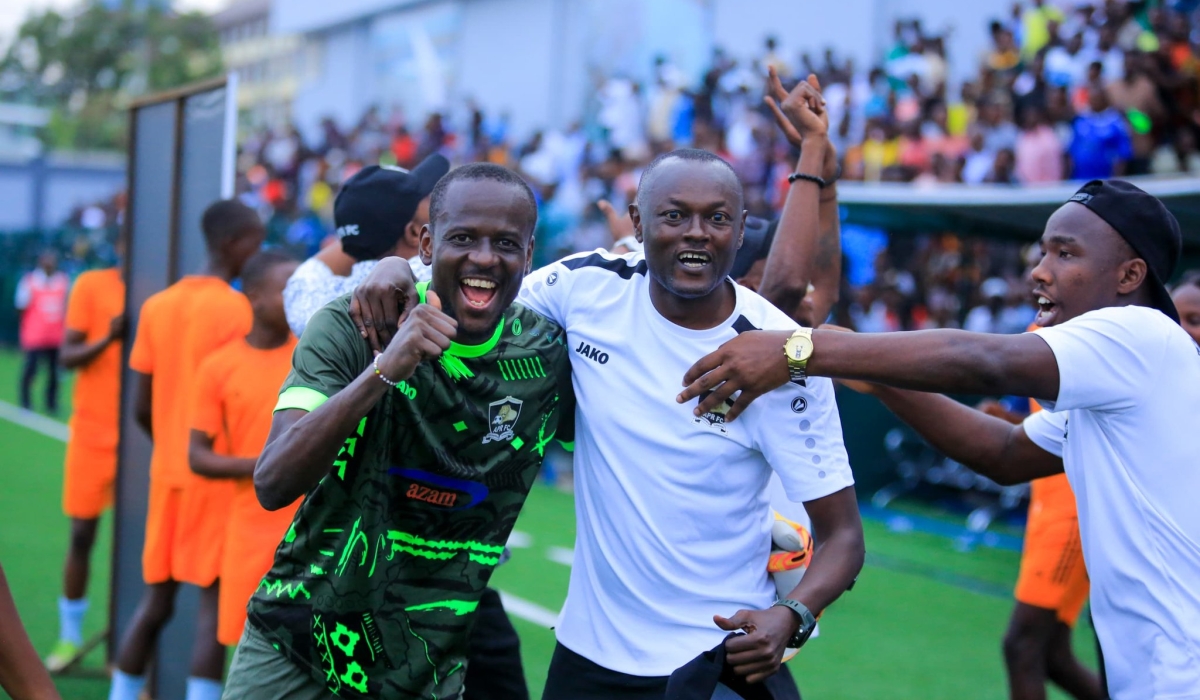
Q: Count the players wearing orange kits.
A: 4